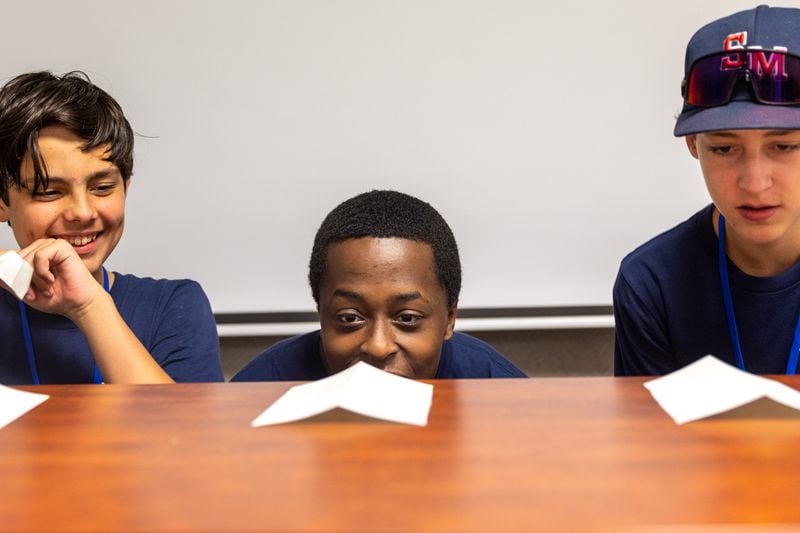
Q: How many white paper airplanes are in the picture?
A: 3